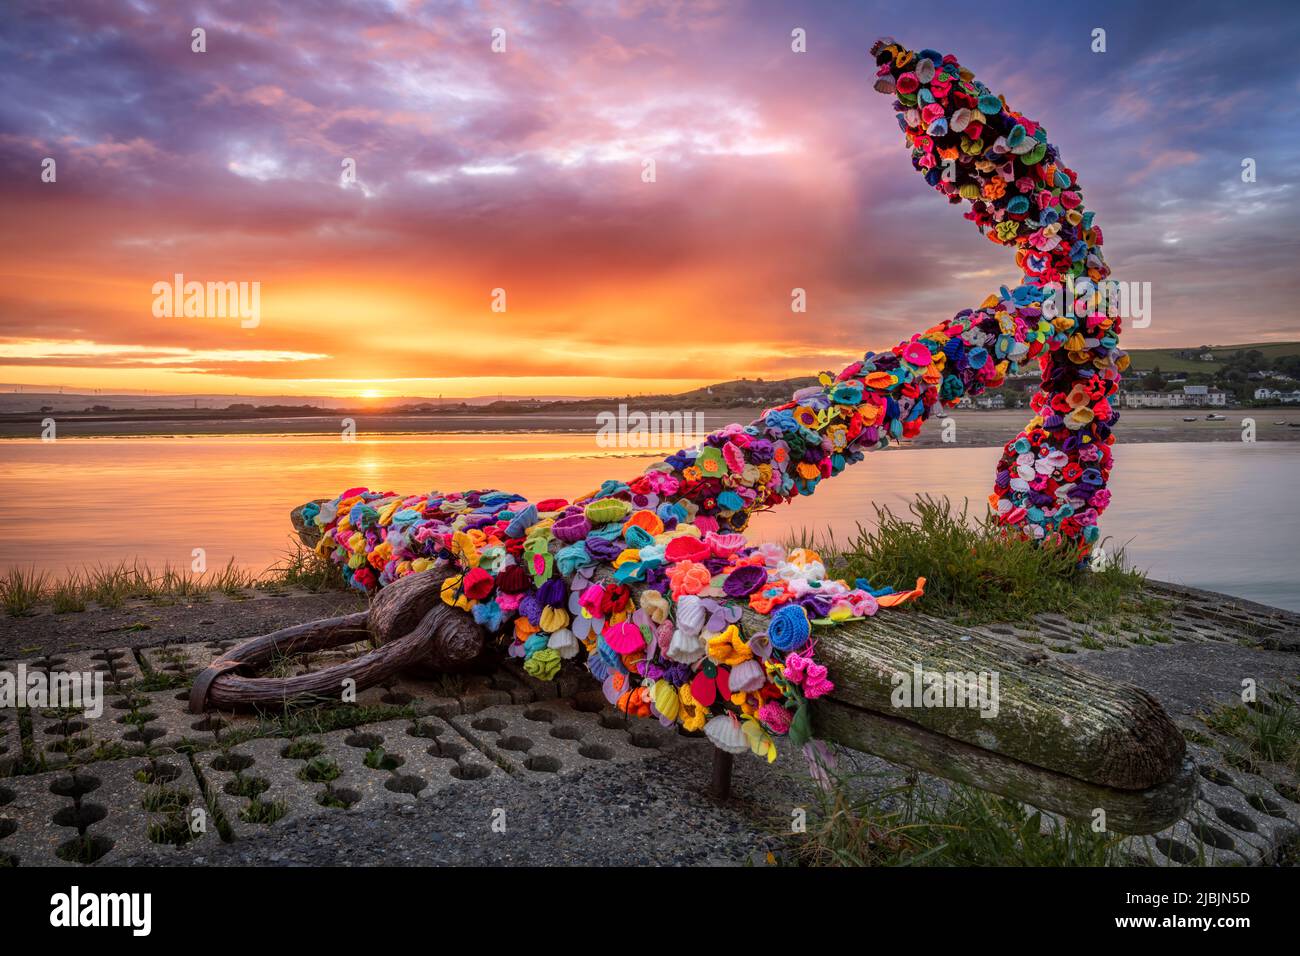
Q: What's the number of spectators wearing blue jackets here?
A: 0